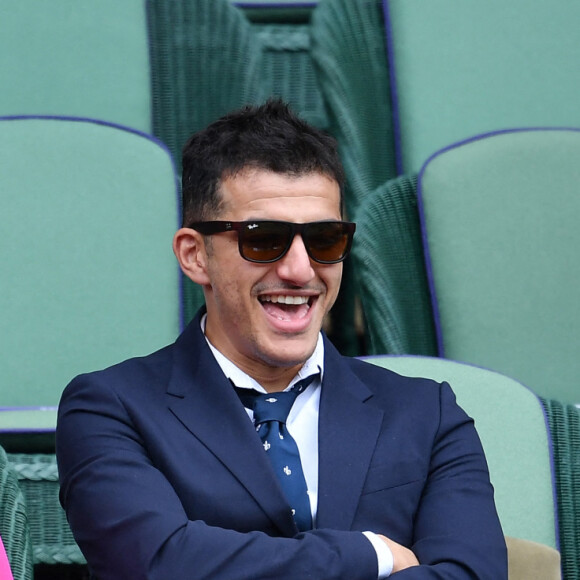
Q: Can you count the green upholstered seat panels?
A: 5